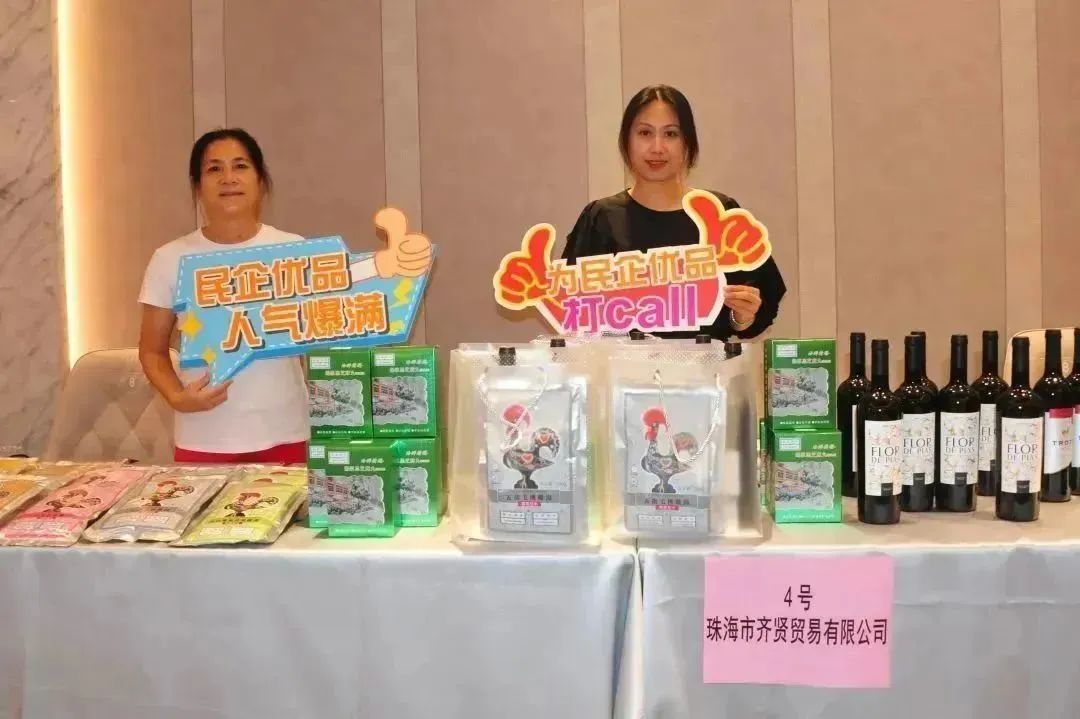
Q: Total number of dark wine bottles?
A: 9